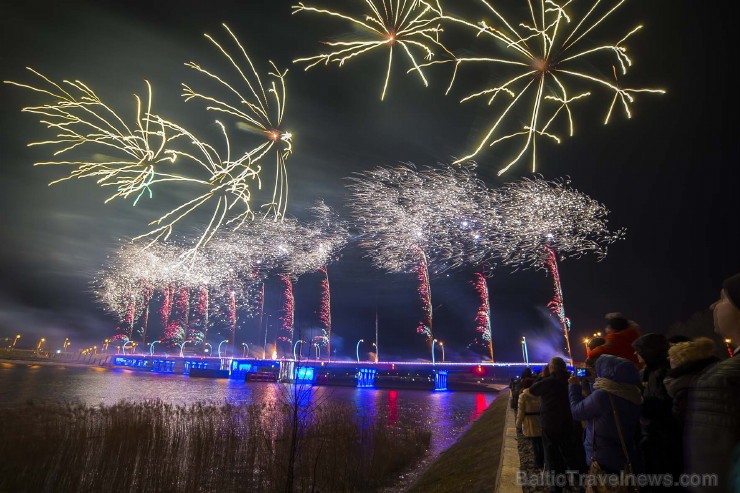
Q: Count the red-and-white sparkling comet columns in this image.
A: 12